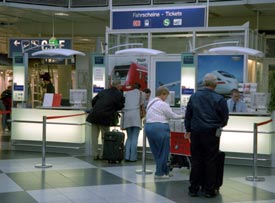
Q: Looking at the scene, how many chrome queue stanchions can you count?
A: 3